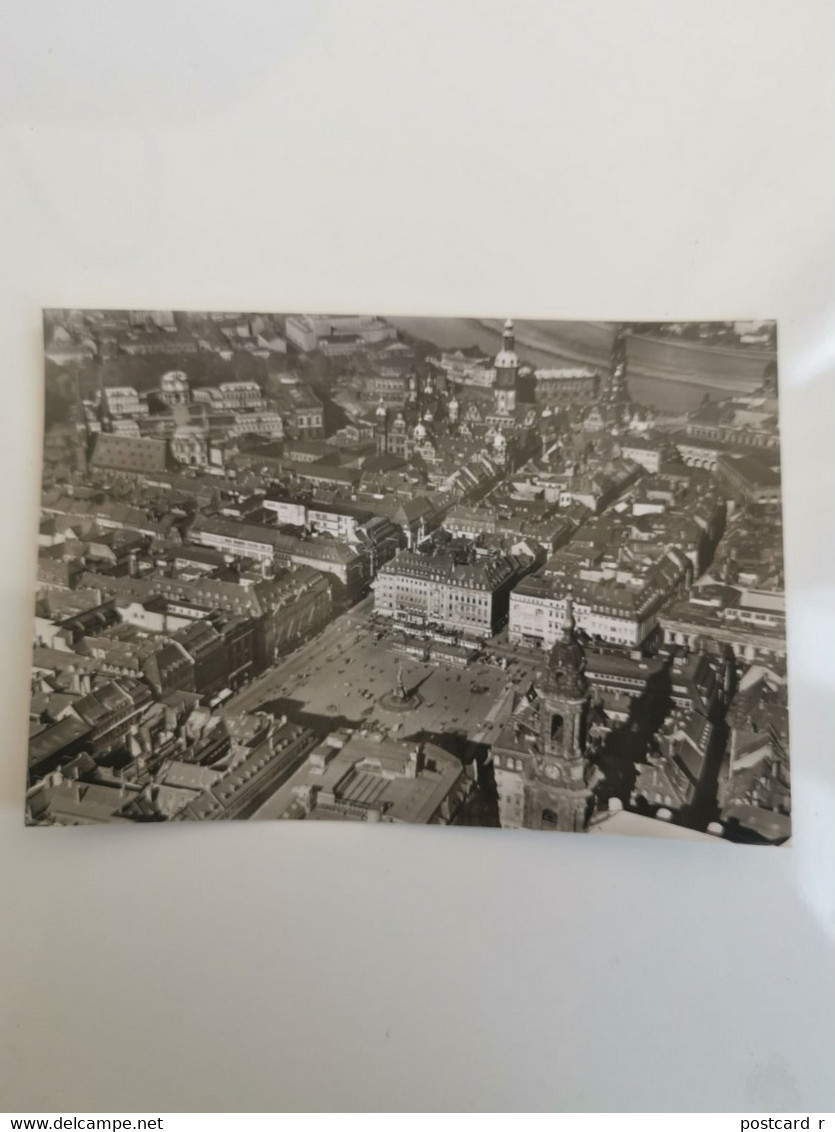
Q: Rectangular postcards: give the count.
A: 1